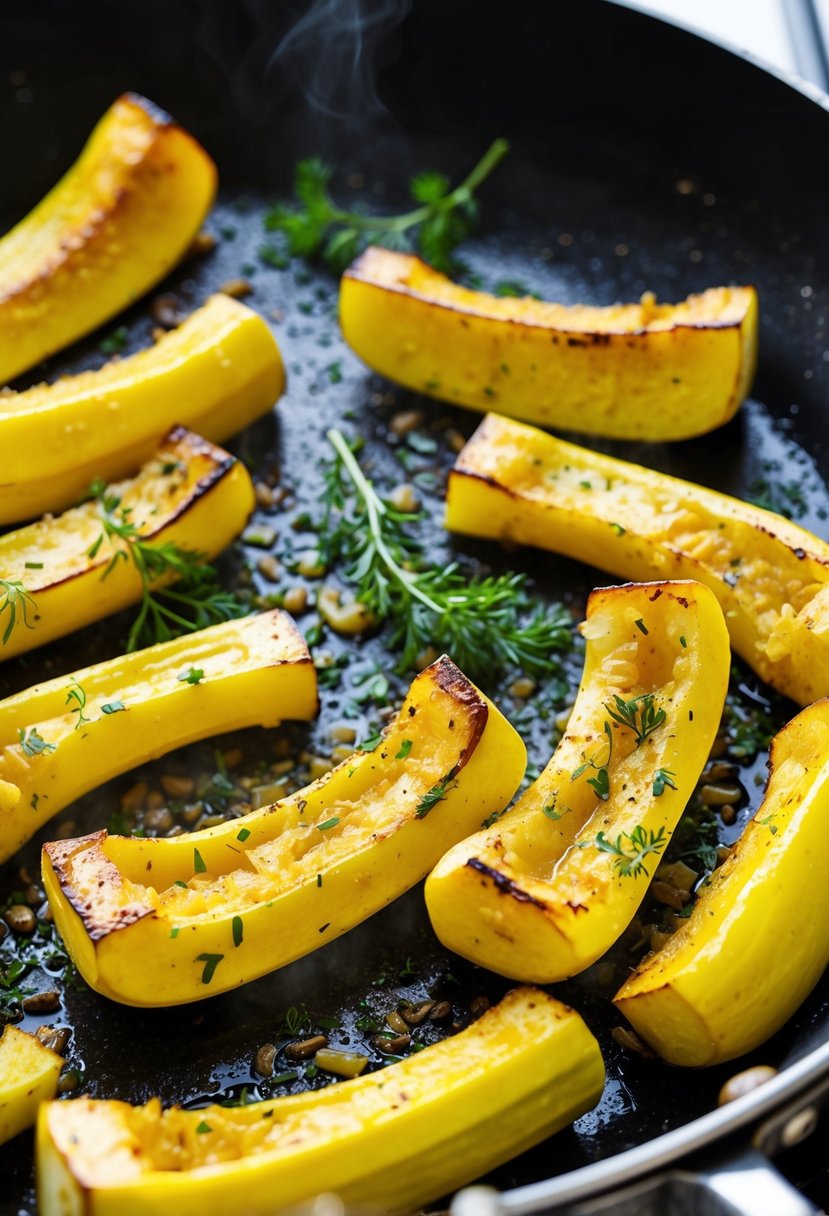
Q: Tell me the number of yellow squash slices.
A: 11